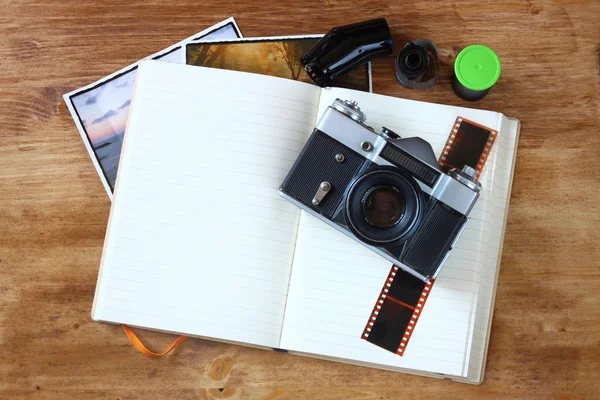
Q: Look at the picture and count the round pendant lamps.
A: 0